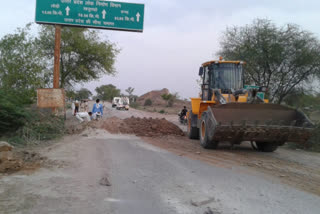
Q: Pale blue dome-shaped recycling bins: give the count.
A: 0